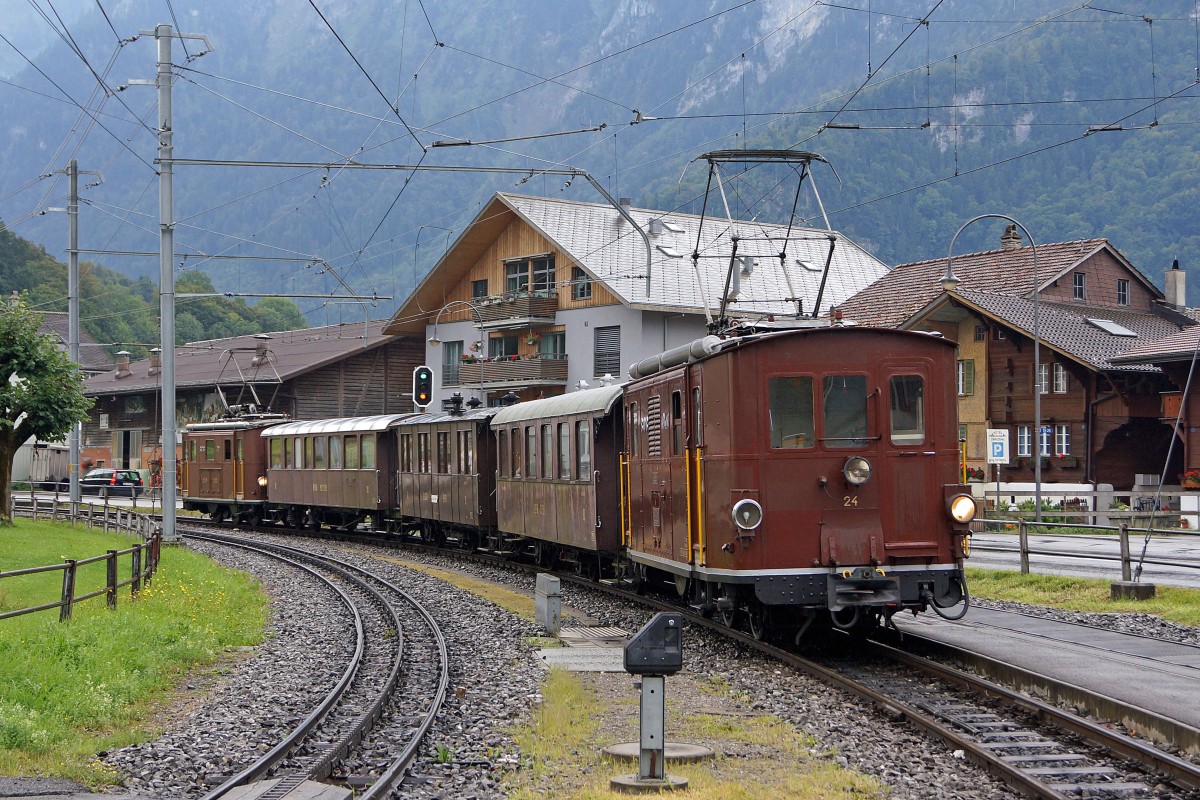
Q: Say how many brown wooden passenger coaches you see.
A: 3